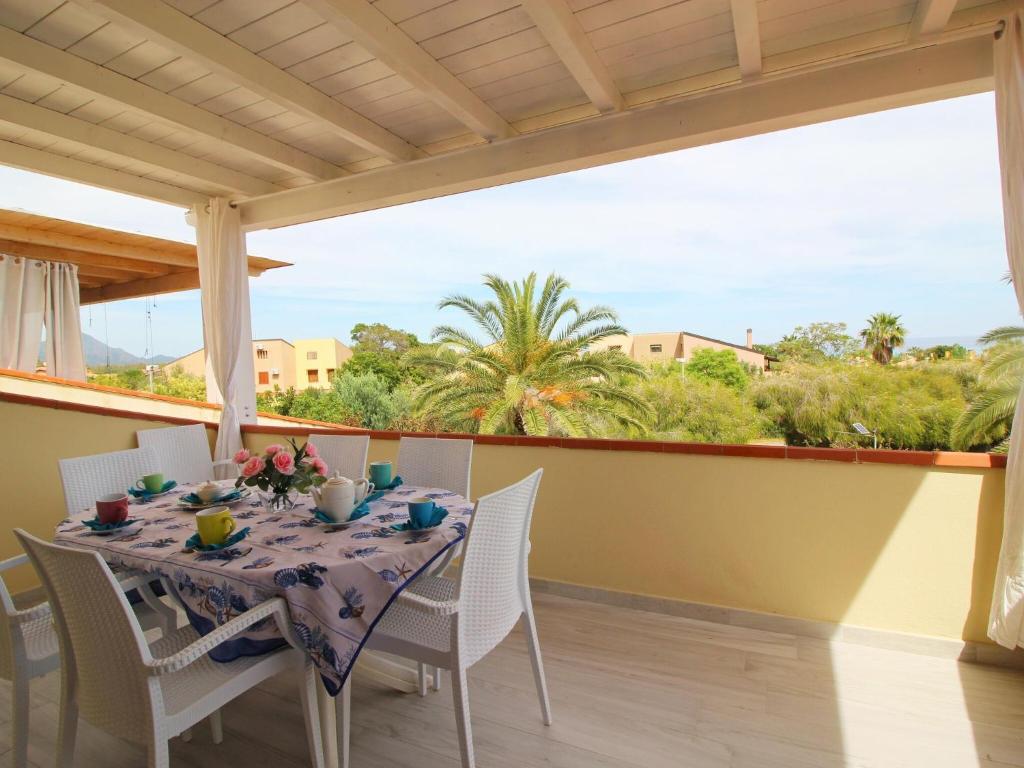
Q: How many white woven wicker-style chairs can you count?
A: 7